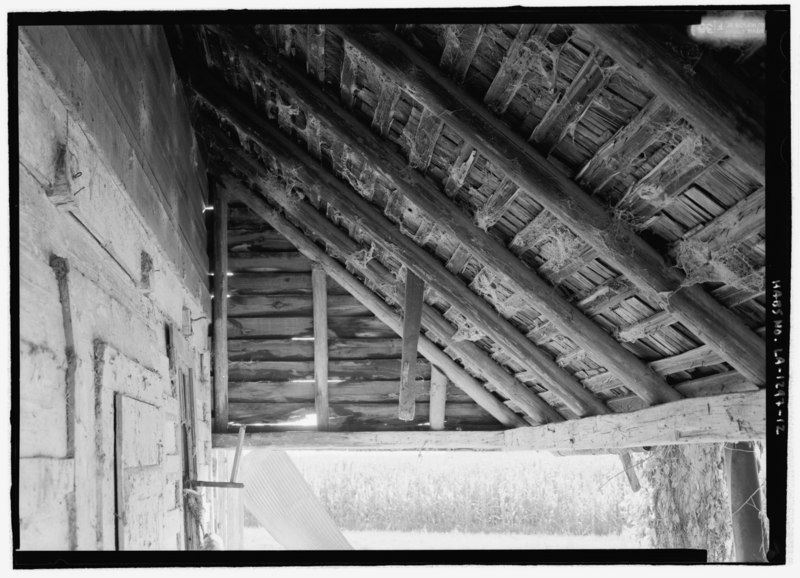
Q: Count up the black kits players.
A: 0